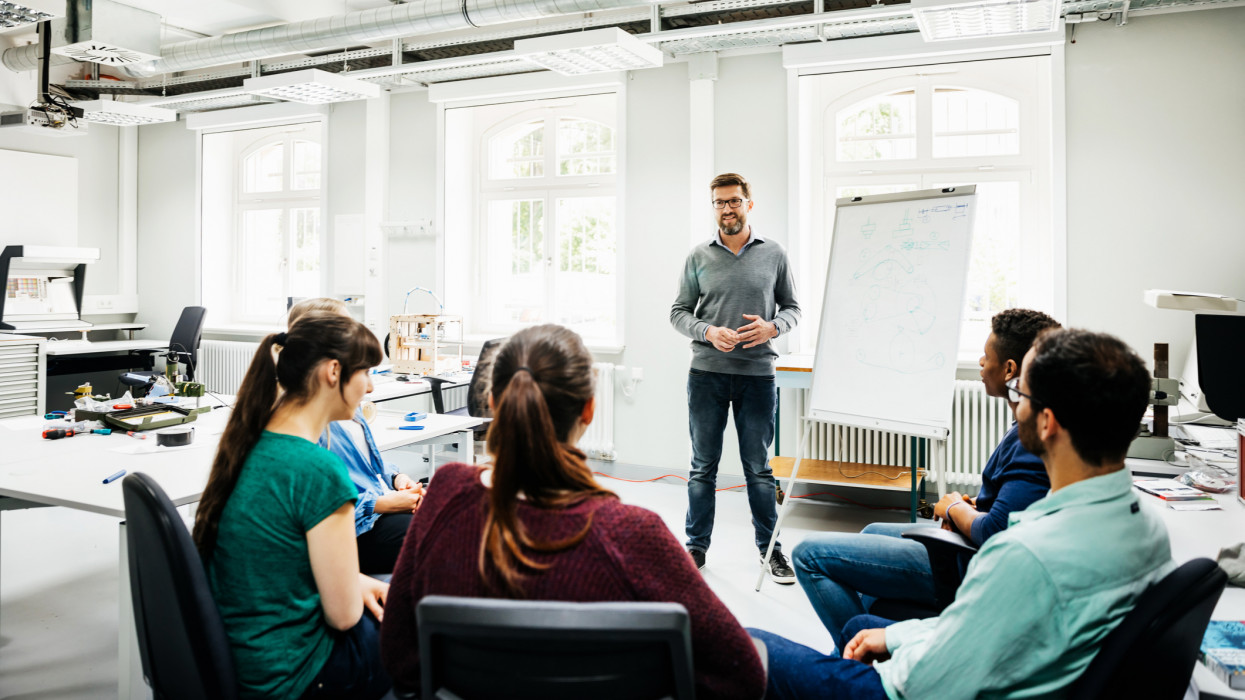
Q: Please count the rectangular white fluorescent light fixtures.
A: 5